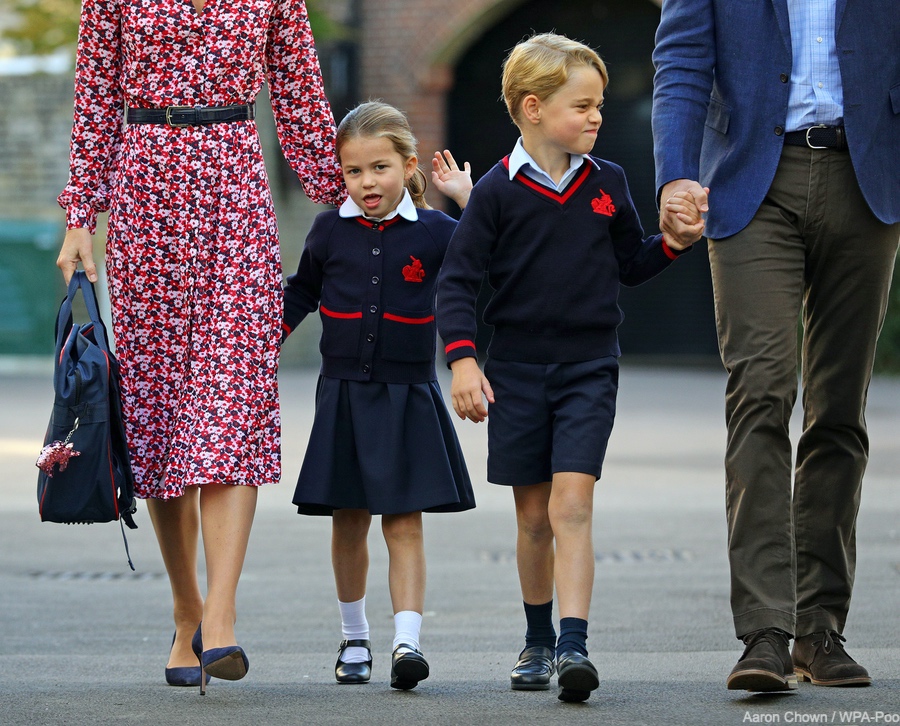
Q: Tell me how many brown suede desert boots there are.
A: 2